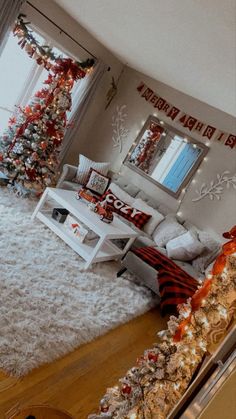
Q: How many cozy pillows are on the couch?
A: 1